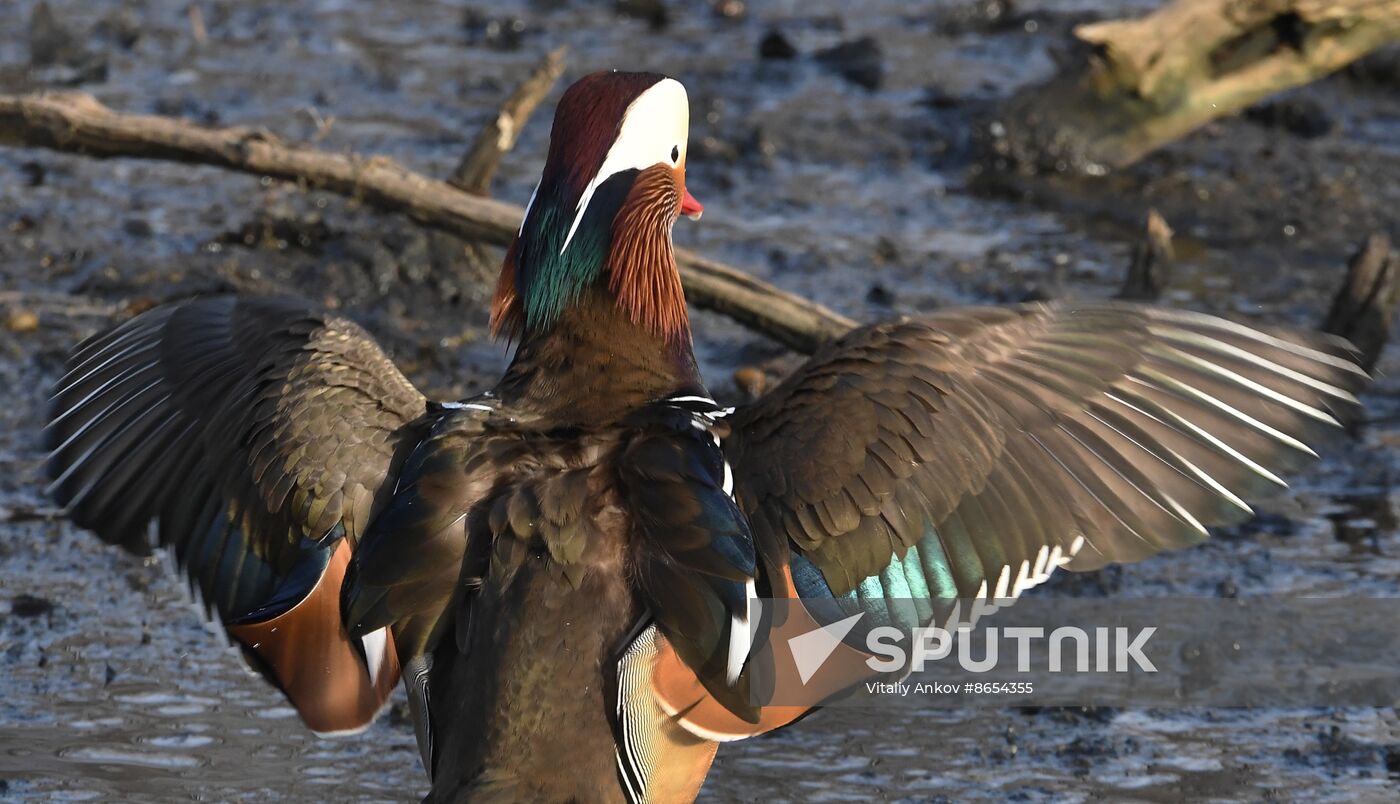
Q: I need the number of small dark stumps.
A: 2